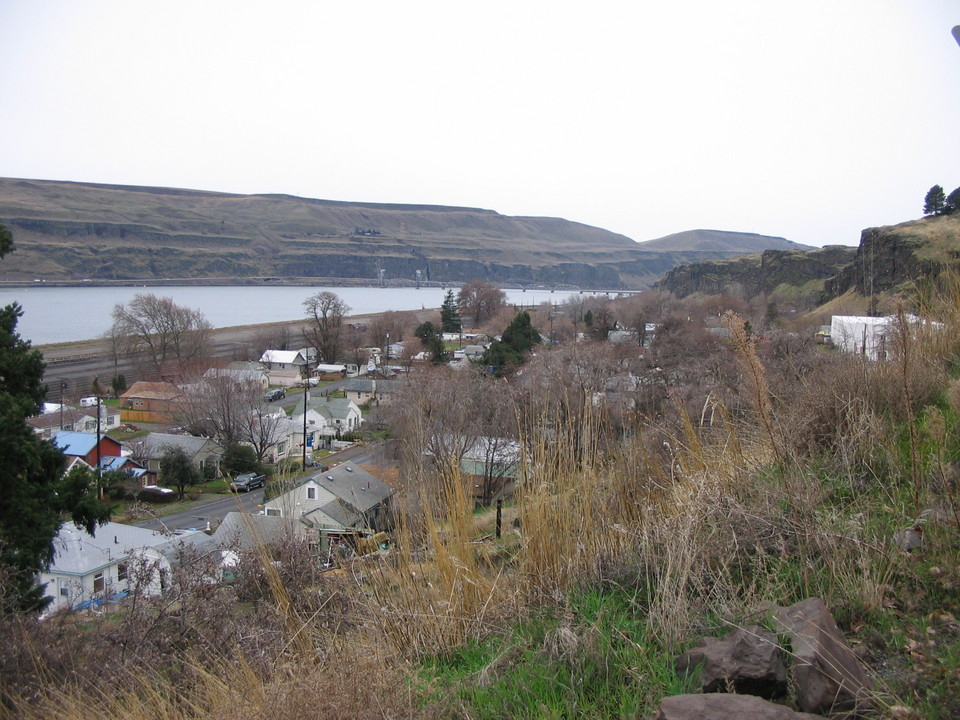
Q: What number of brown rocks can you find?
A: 3